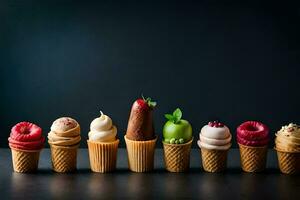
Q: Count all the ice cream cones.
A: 8